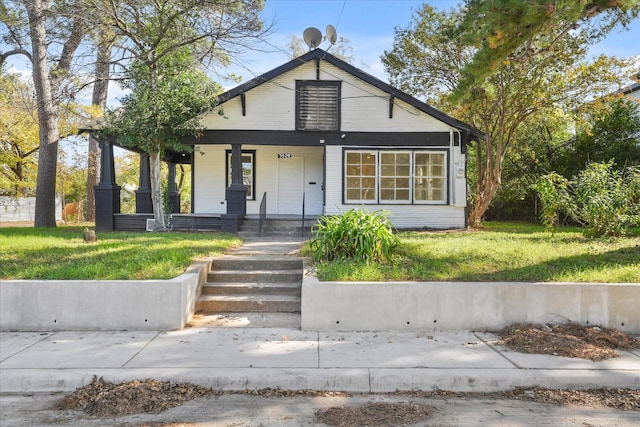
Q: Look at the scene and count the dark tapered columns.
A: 4